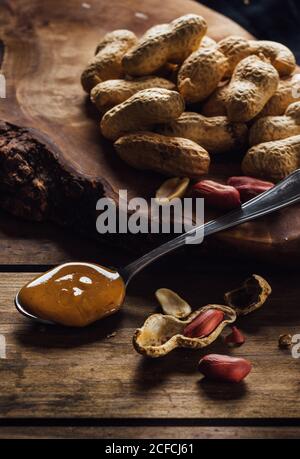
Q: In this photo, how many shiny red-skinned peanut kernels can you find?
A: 4